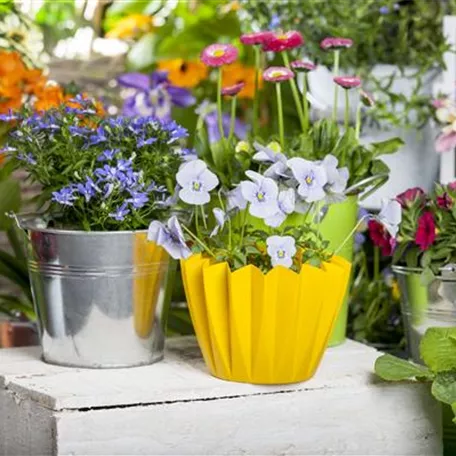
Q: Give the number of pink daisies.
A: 9